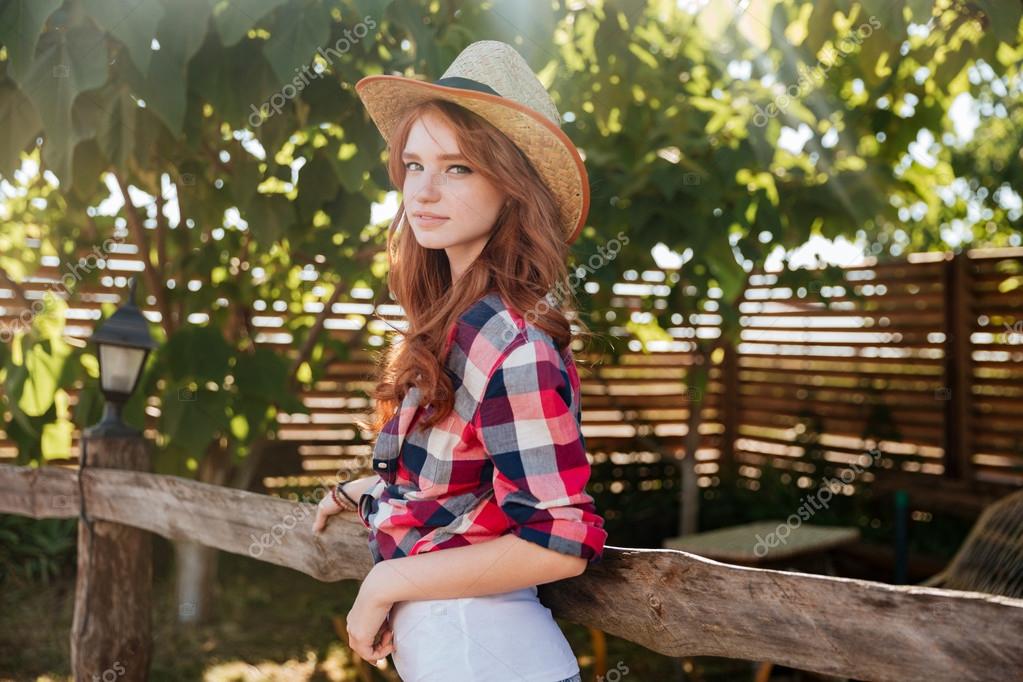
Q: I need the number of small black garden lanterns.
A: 1